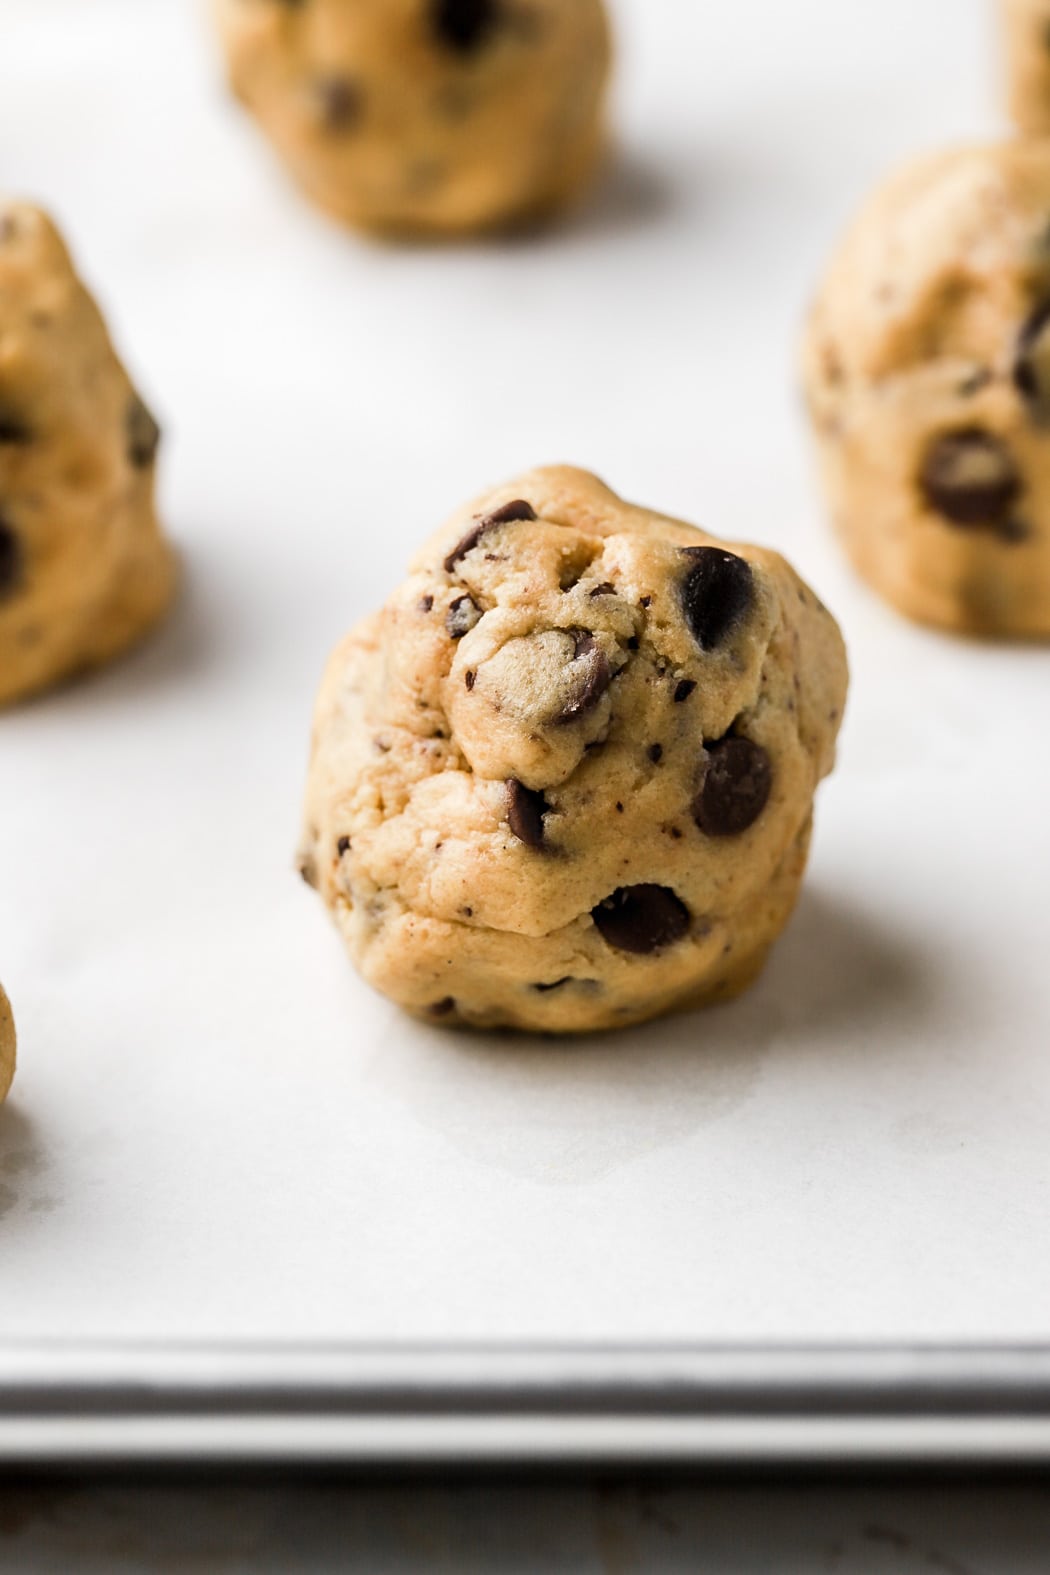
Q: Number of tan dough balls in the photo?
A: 6